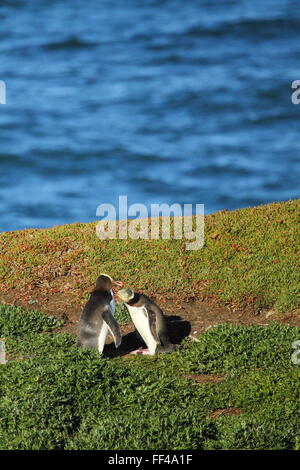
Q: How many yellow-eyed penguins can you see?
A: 2